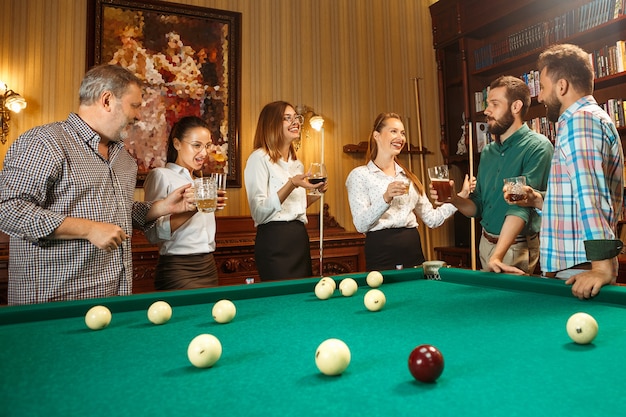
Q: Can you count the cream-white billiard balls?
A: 11